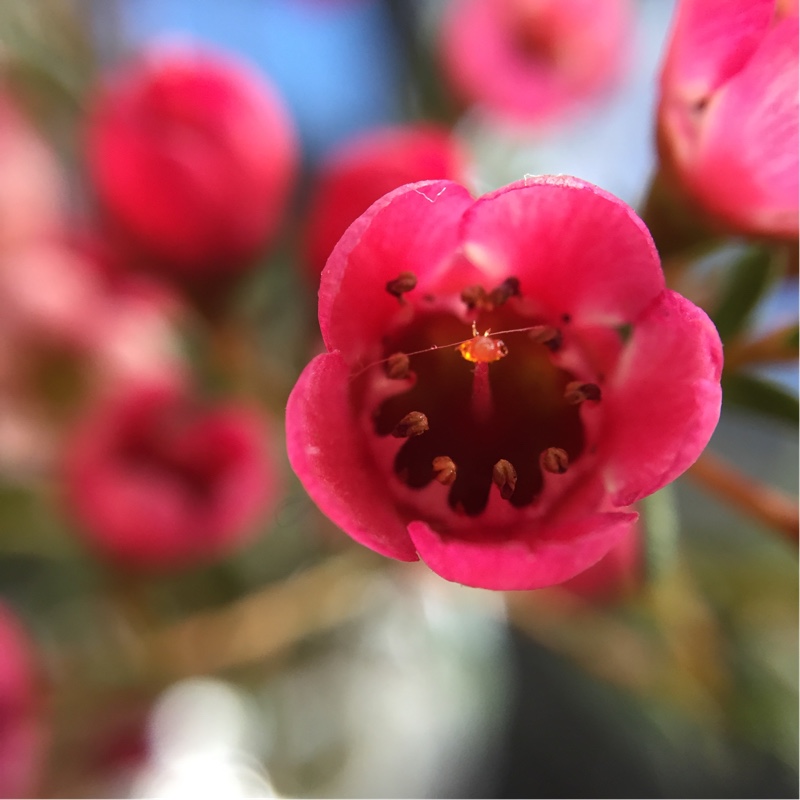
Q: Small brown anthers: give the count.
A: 10